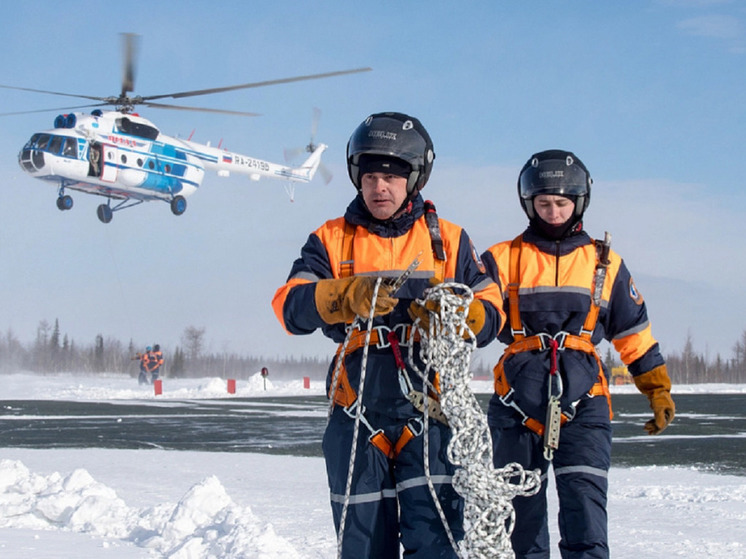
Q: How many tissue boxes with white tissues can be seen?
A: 0